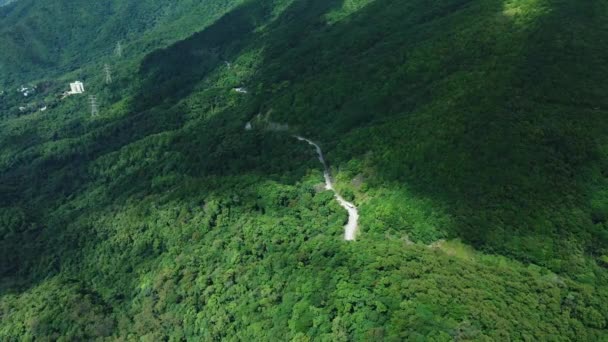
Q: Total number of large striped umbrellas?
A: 0